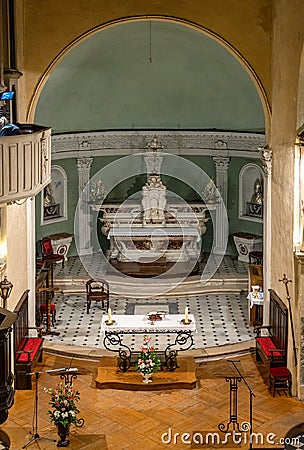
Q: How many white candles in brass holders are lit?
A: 2